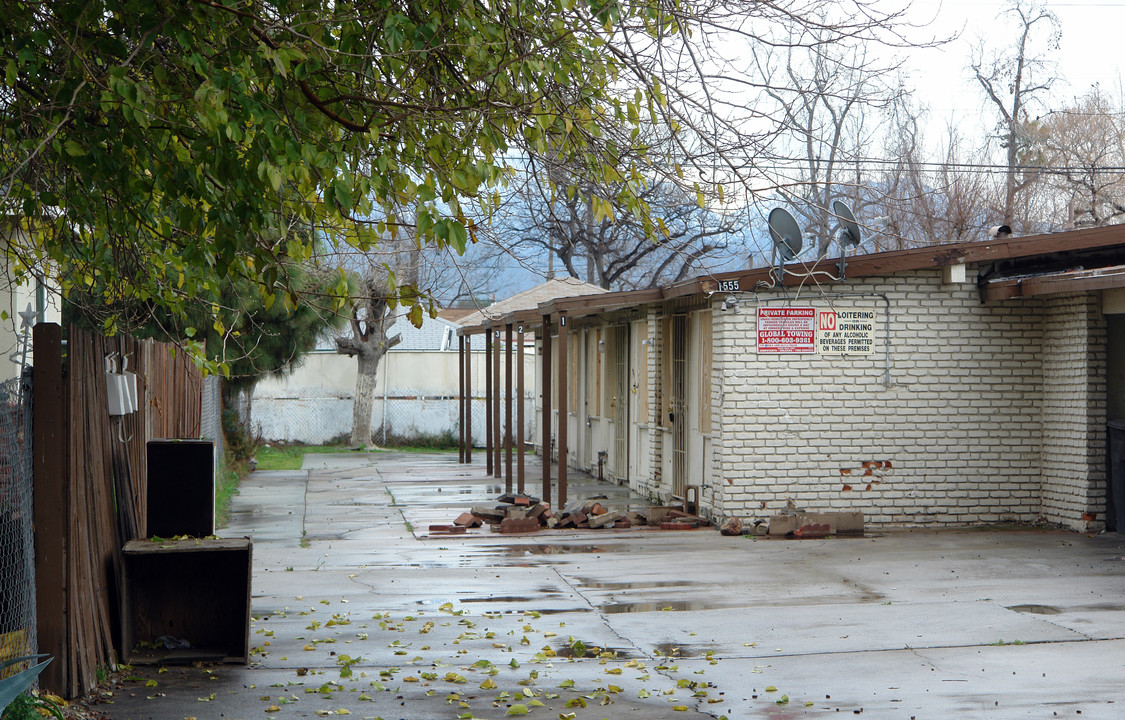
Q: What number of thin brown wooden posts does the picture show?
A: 8